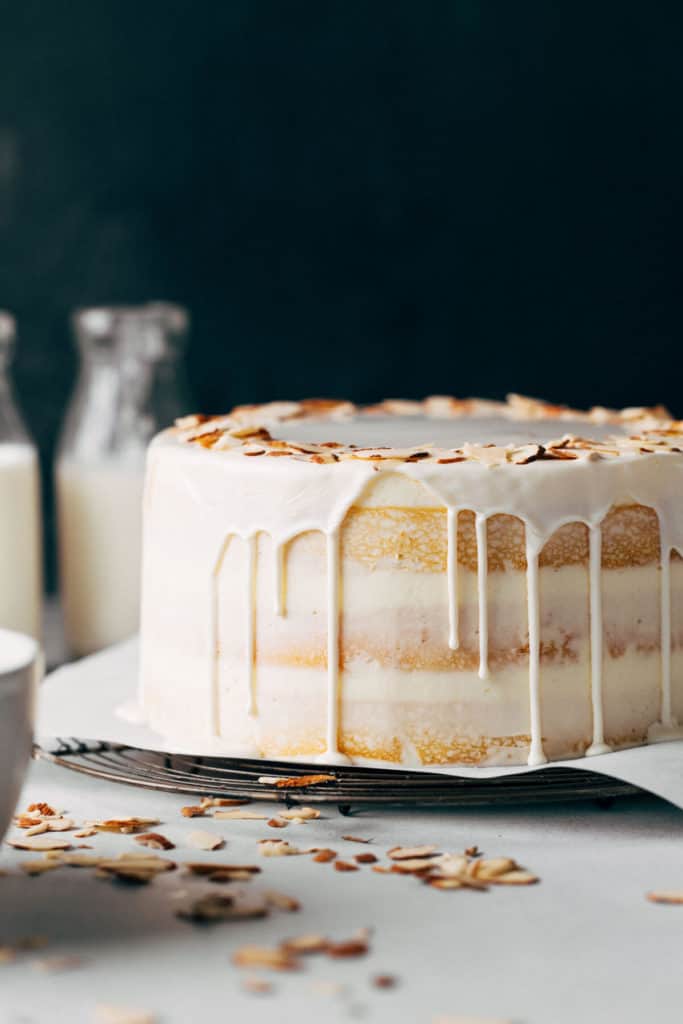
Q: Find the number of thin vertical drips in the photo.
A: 9